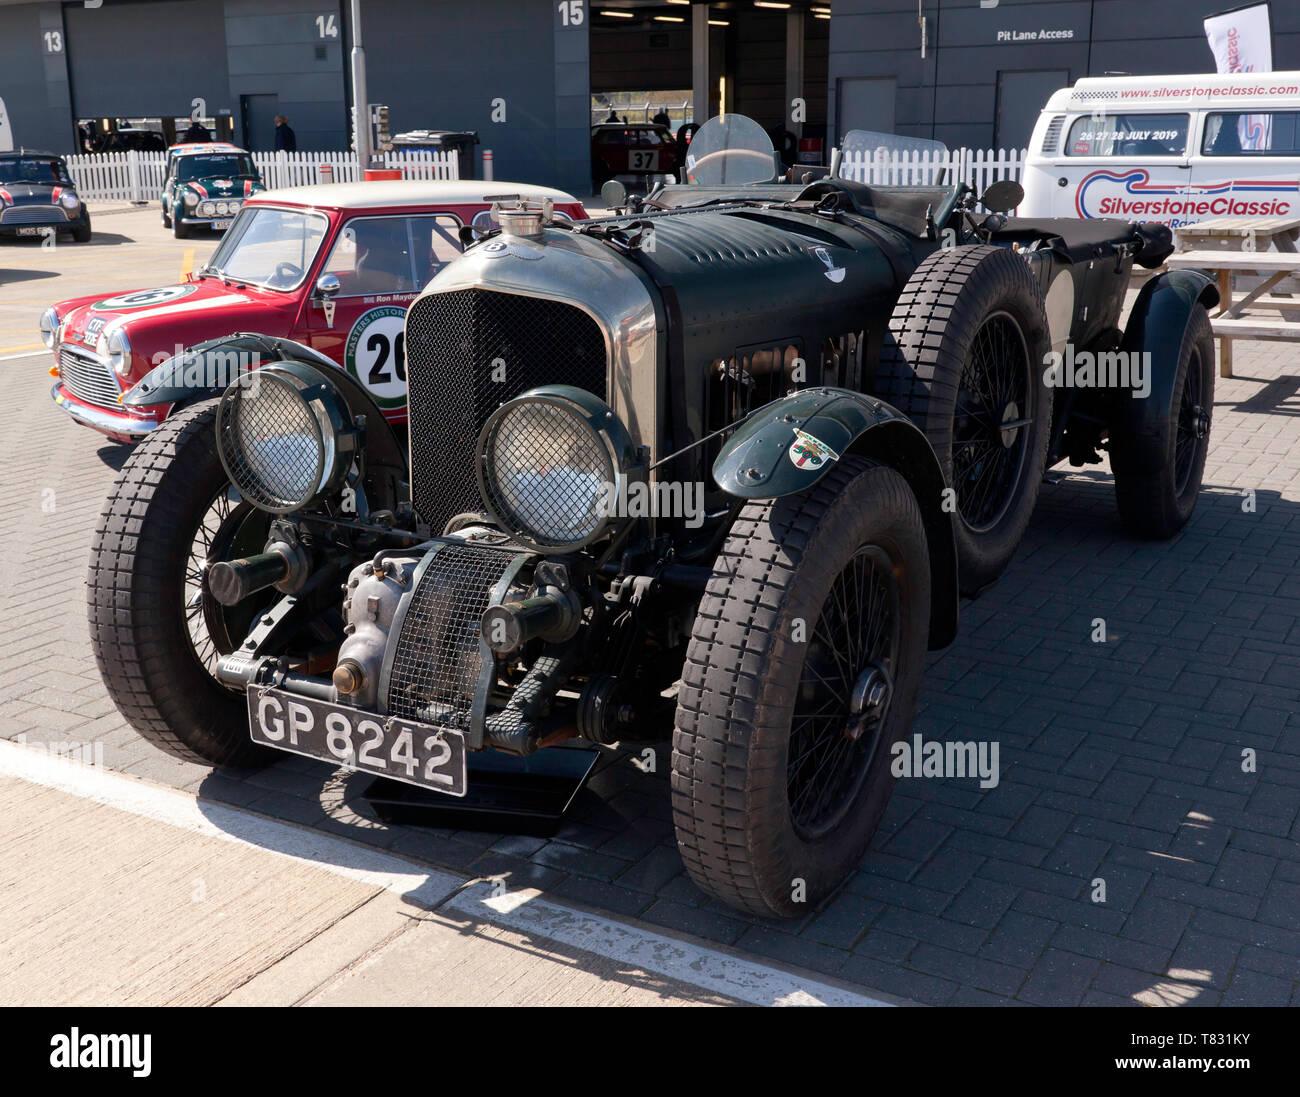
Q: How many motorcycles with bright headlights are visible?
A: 0